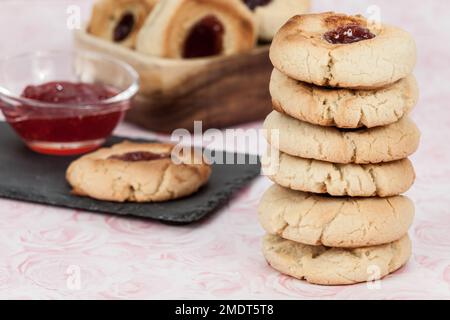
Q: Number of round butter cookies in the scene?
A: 10